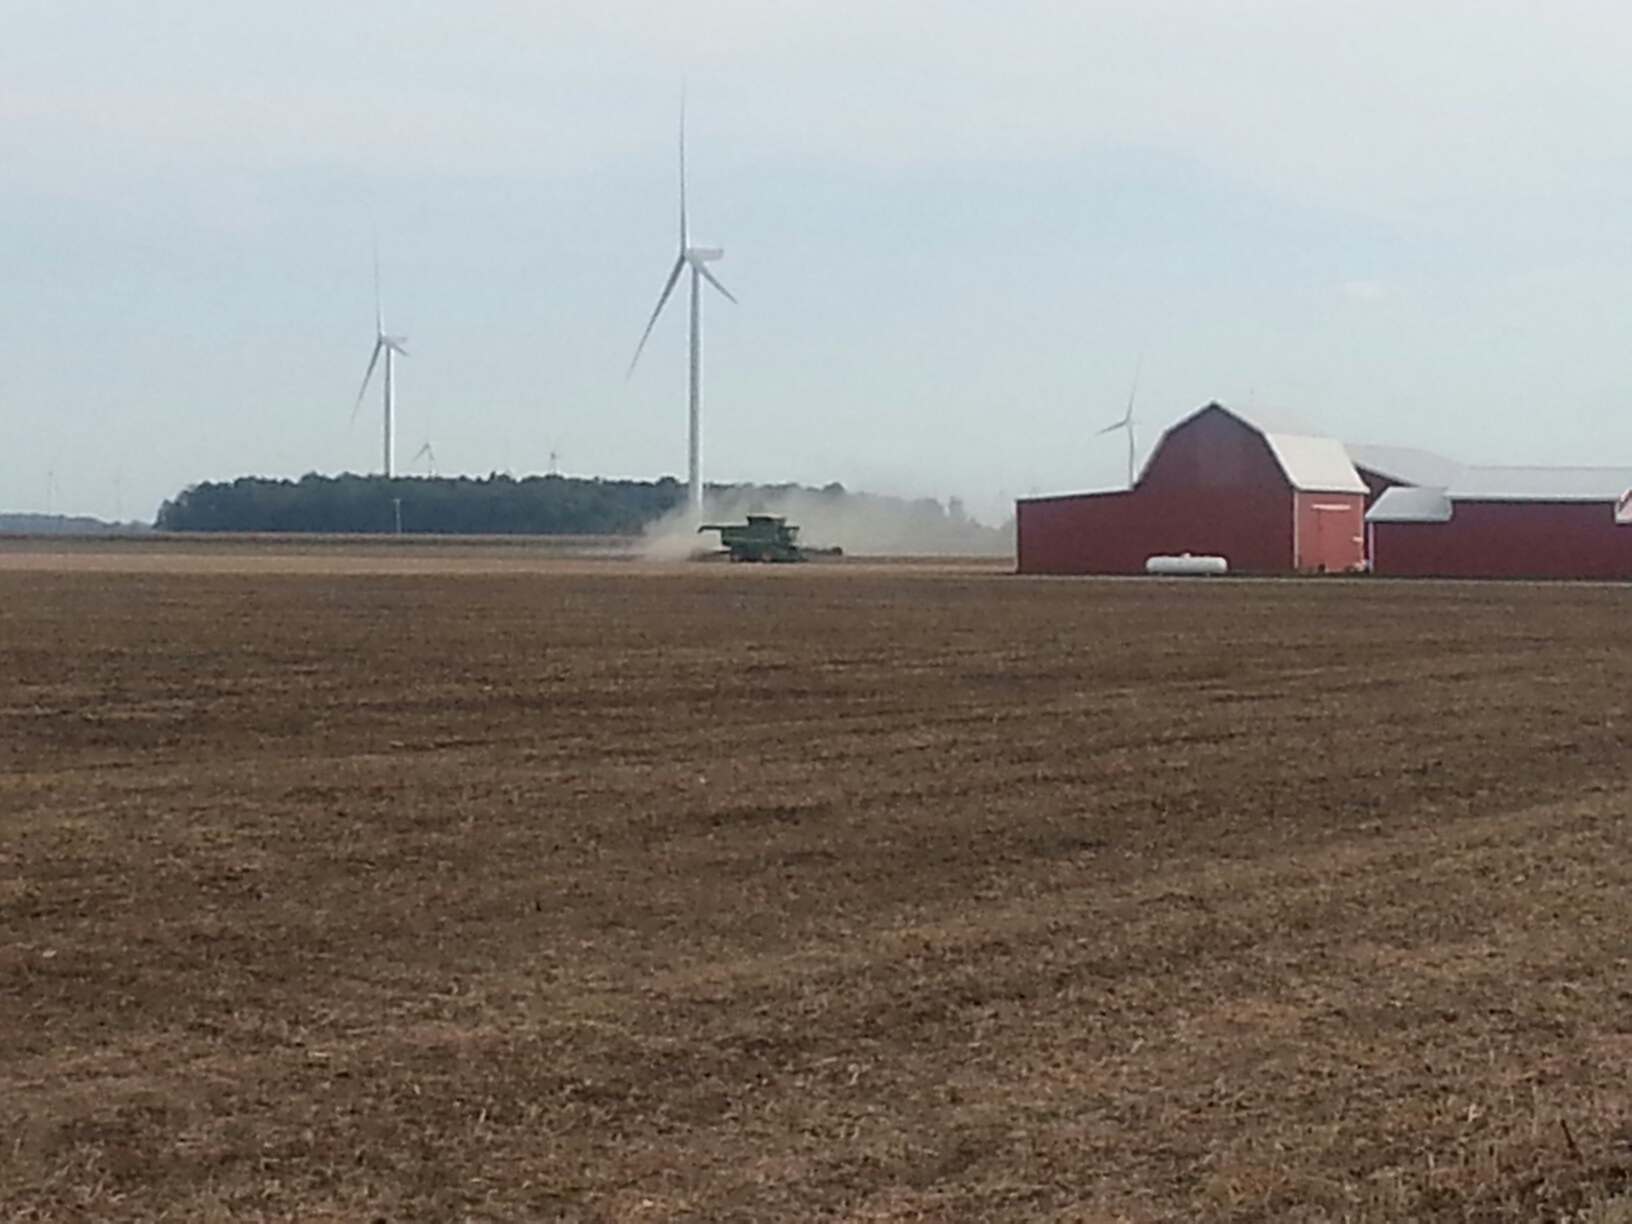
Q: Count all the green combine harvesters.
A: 1